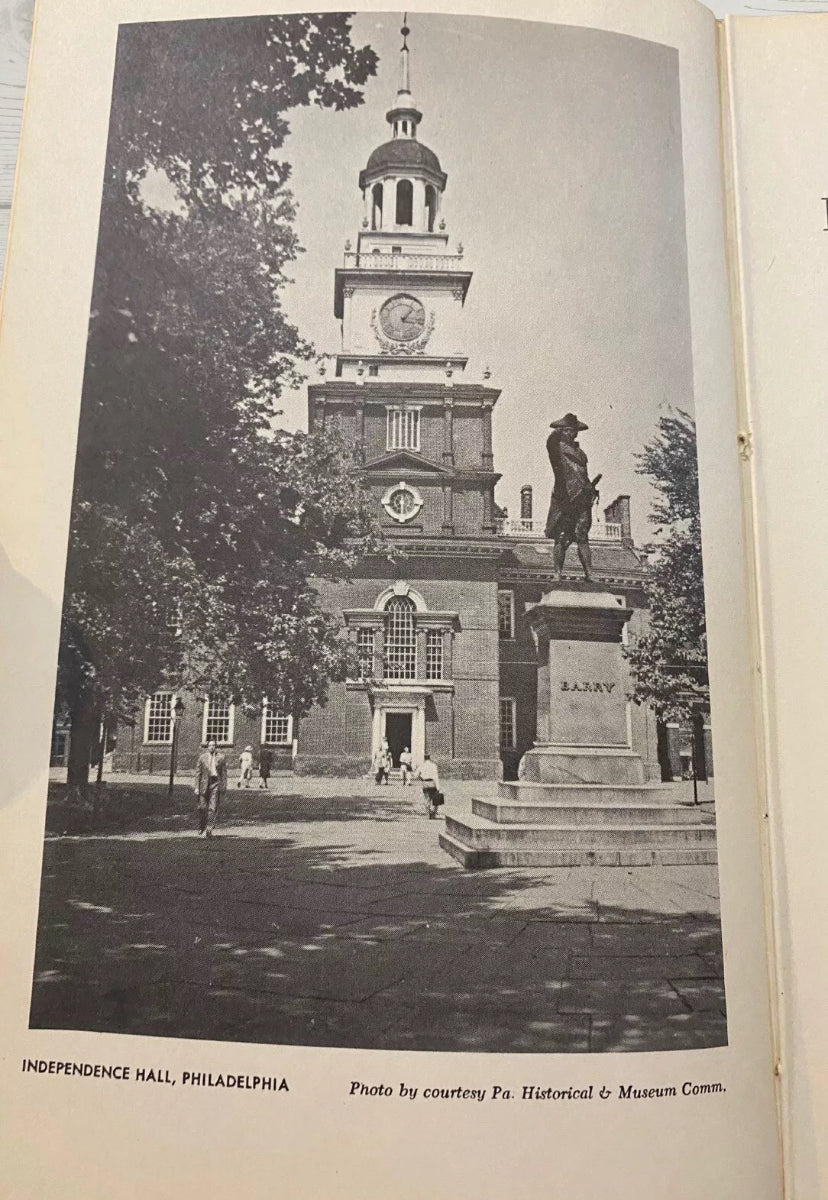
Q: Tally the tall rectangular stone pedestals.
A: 1